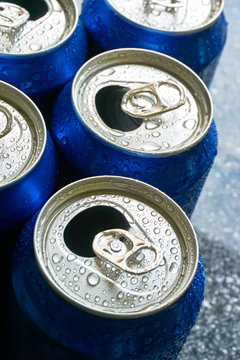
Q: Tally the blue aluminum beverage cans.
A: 5